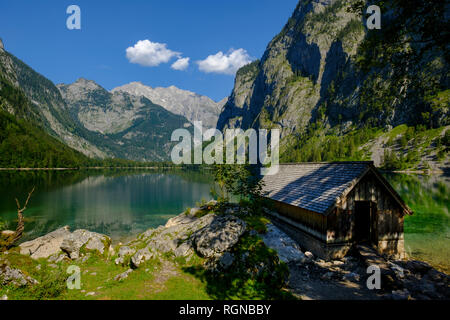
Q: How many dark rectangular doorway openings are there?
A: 1